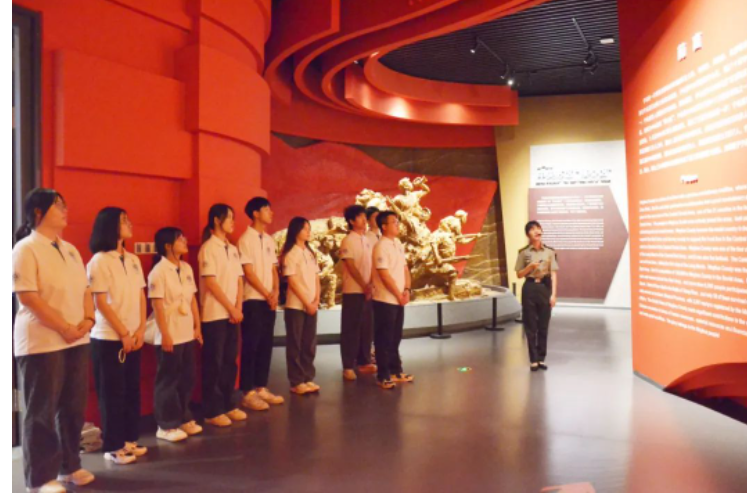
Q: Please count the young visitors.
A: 9